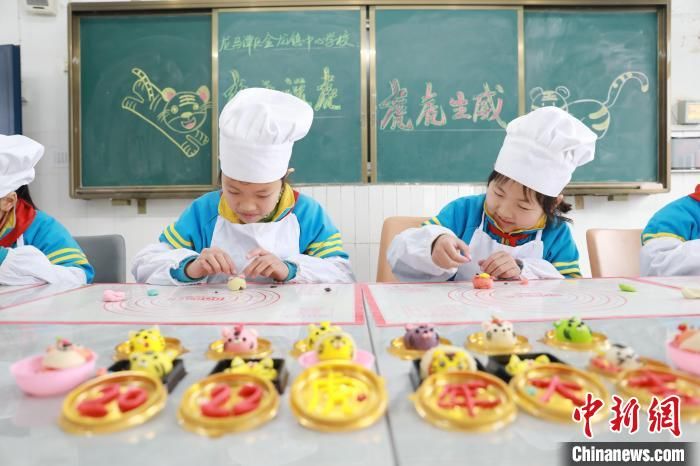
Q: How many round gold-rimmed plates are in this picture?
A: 13